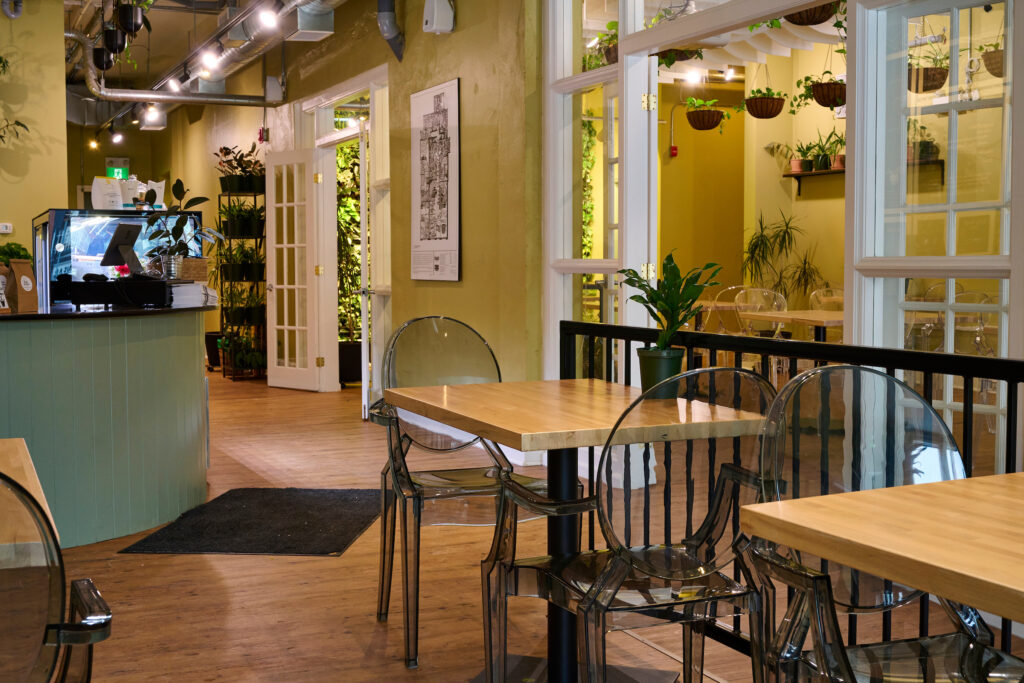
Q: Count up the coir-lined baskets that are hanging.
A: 8